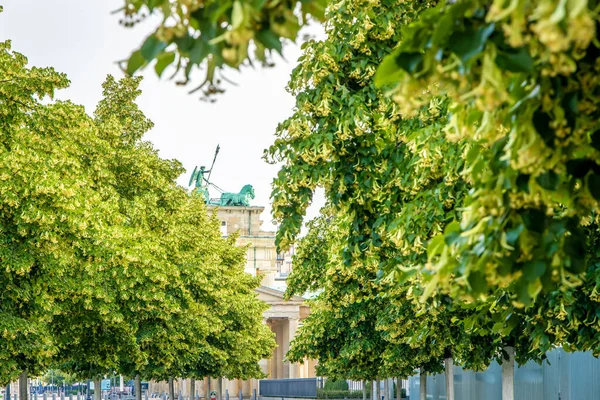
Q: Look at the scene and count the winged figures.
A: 1